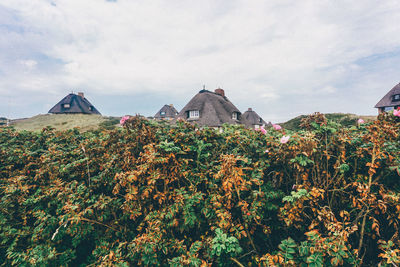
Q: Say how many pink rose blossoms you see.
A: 6